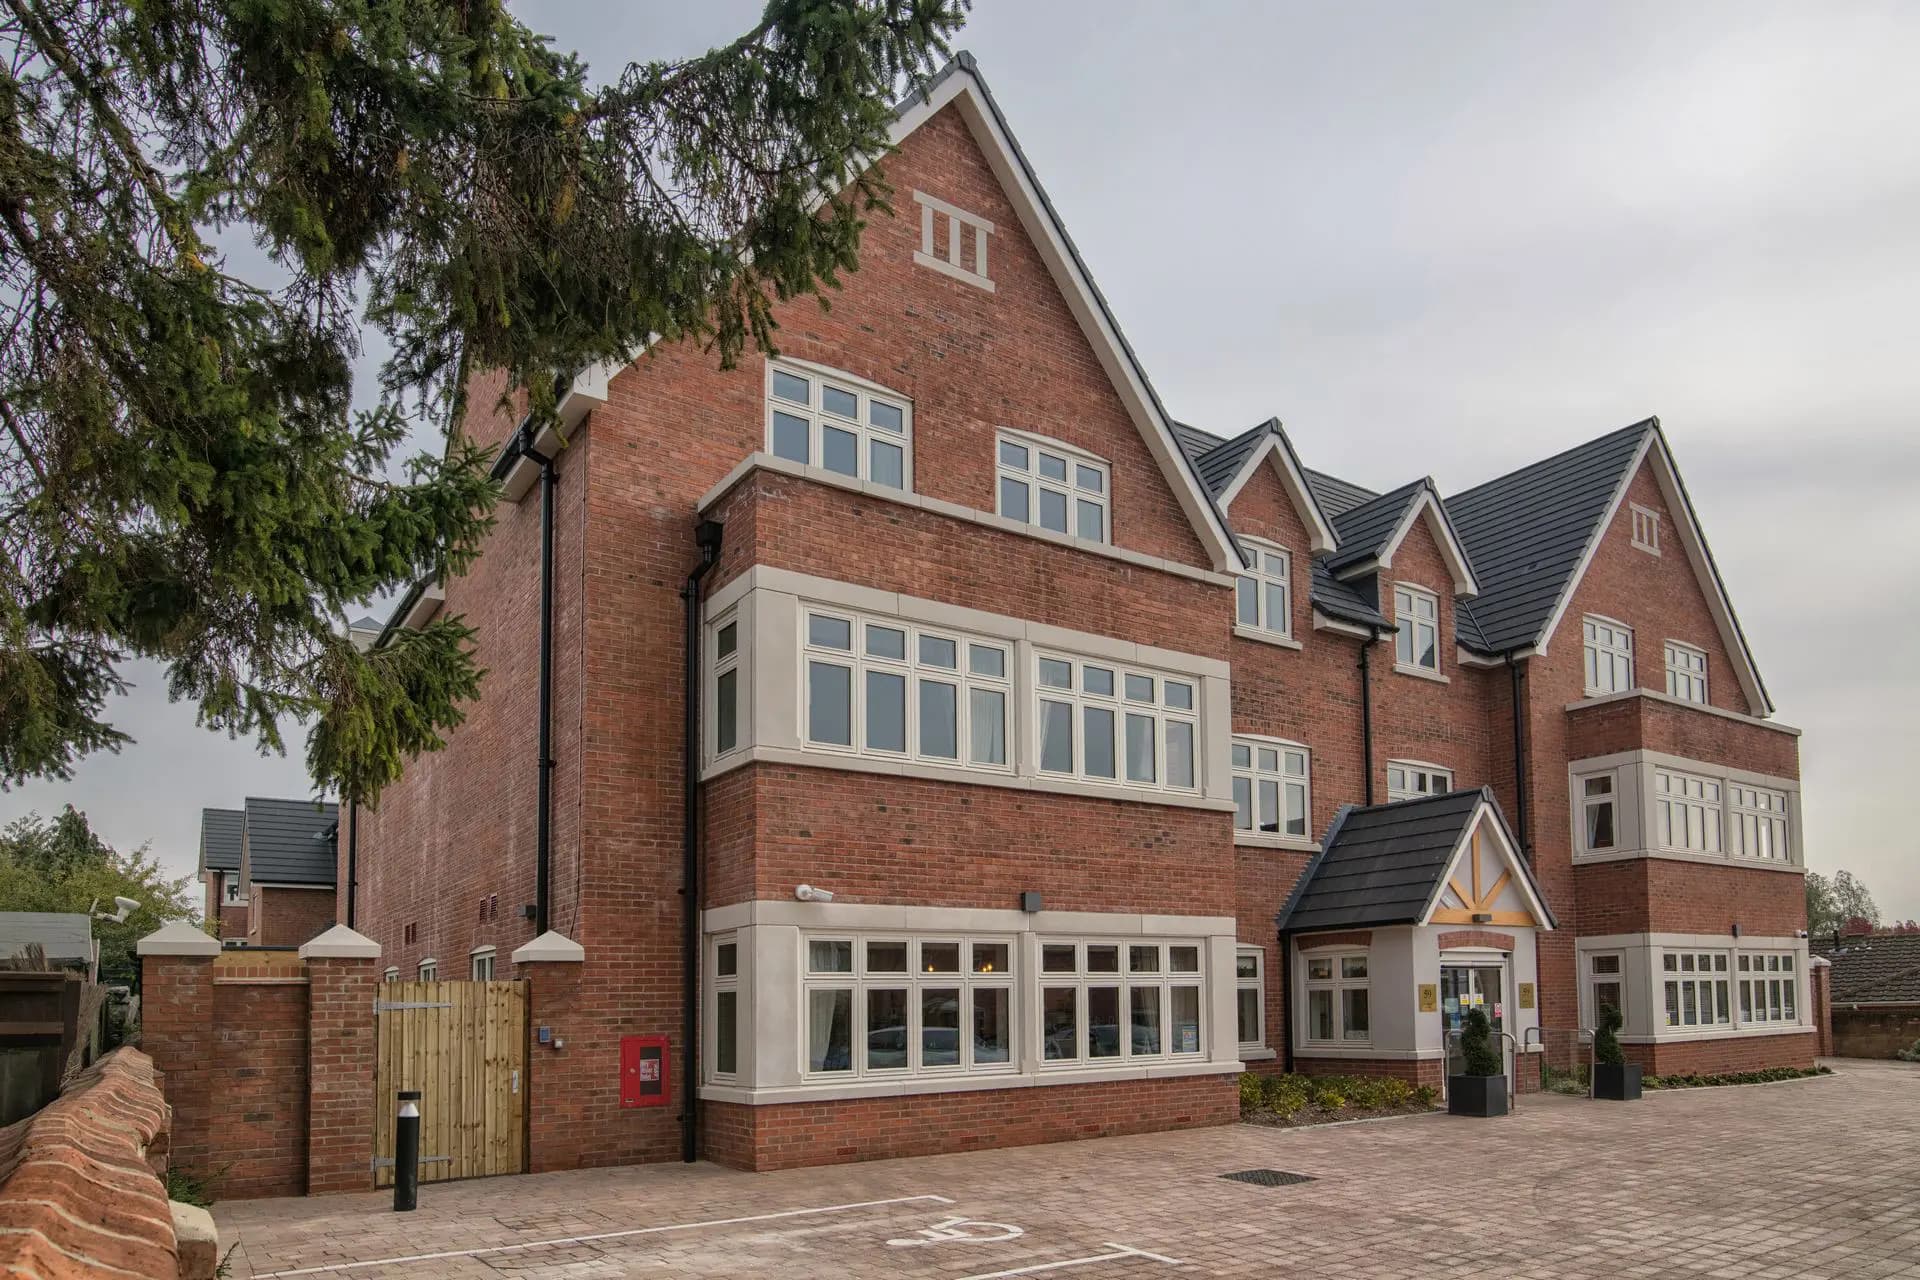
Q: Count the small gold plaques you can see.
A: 2